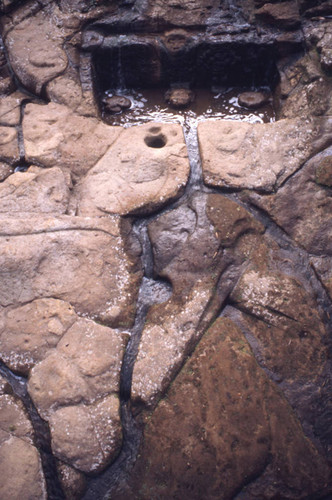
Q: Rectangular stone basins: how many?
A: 1